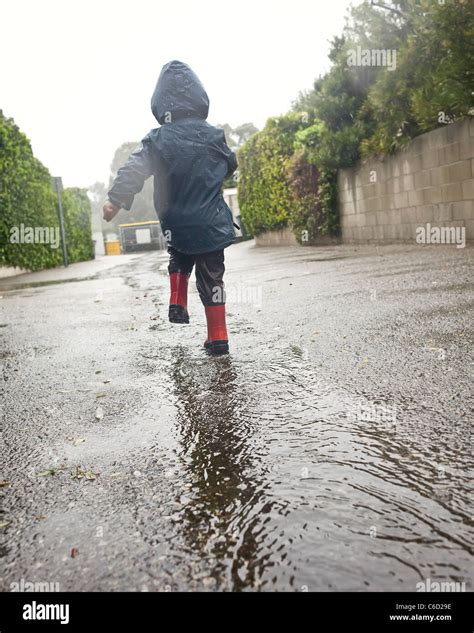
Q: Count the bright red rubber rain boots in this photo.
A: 2